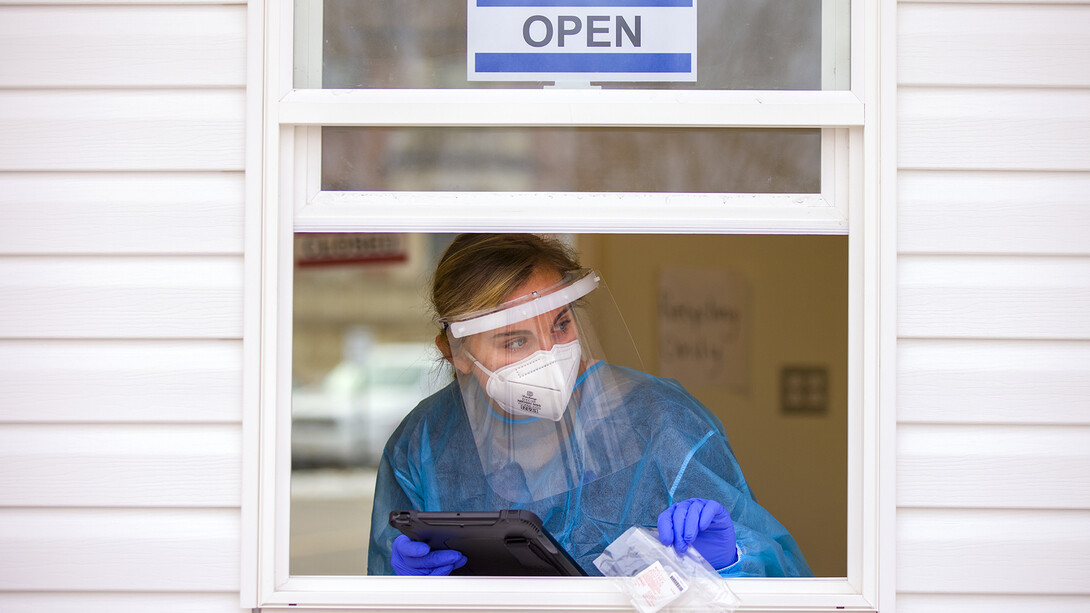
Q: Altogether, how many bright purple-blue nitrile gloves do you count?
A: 2